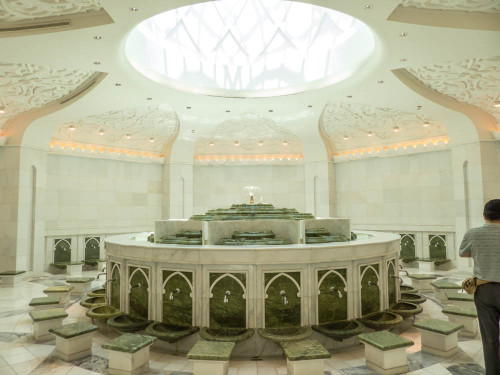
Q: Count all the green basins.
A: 12